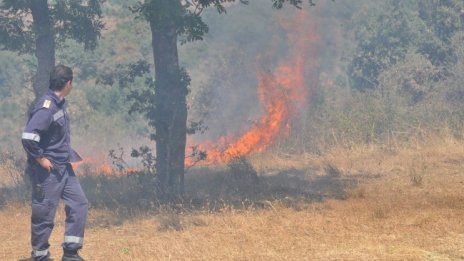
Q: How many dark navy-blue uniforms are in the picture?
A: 1